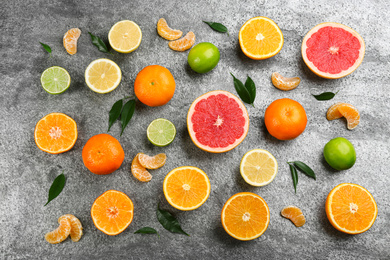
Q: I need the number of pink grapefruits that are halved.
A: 2